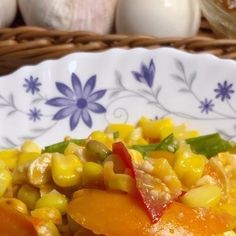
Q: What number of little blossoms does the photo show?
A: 4